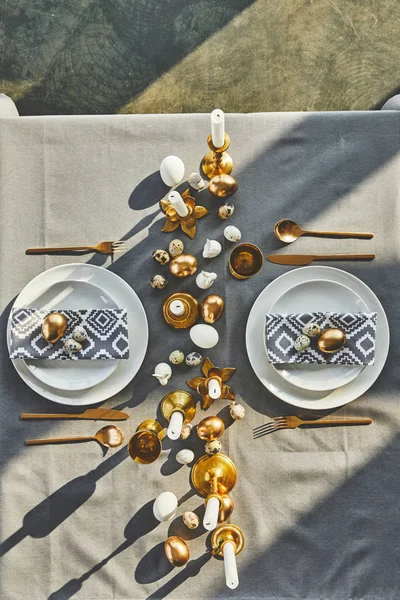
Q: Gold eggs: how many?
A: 8